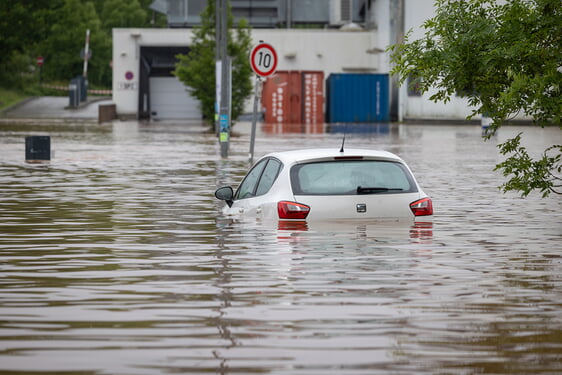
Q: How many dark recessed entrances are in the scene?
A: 1